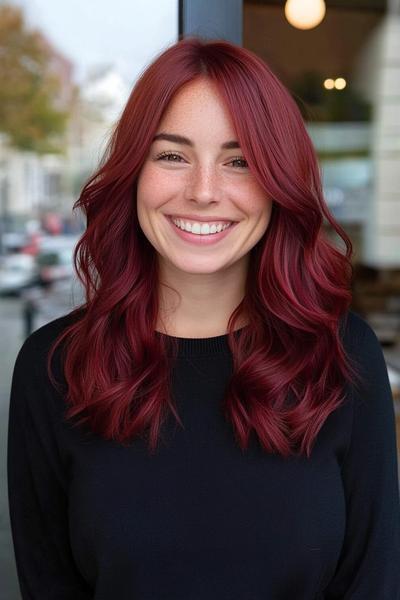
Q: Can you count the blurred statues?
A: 0